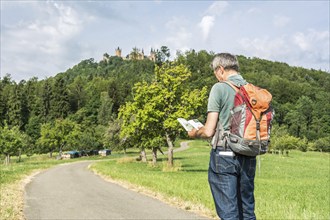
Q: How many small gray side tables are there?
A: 0